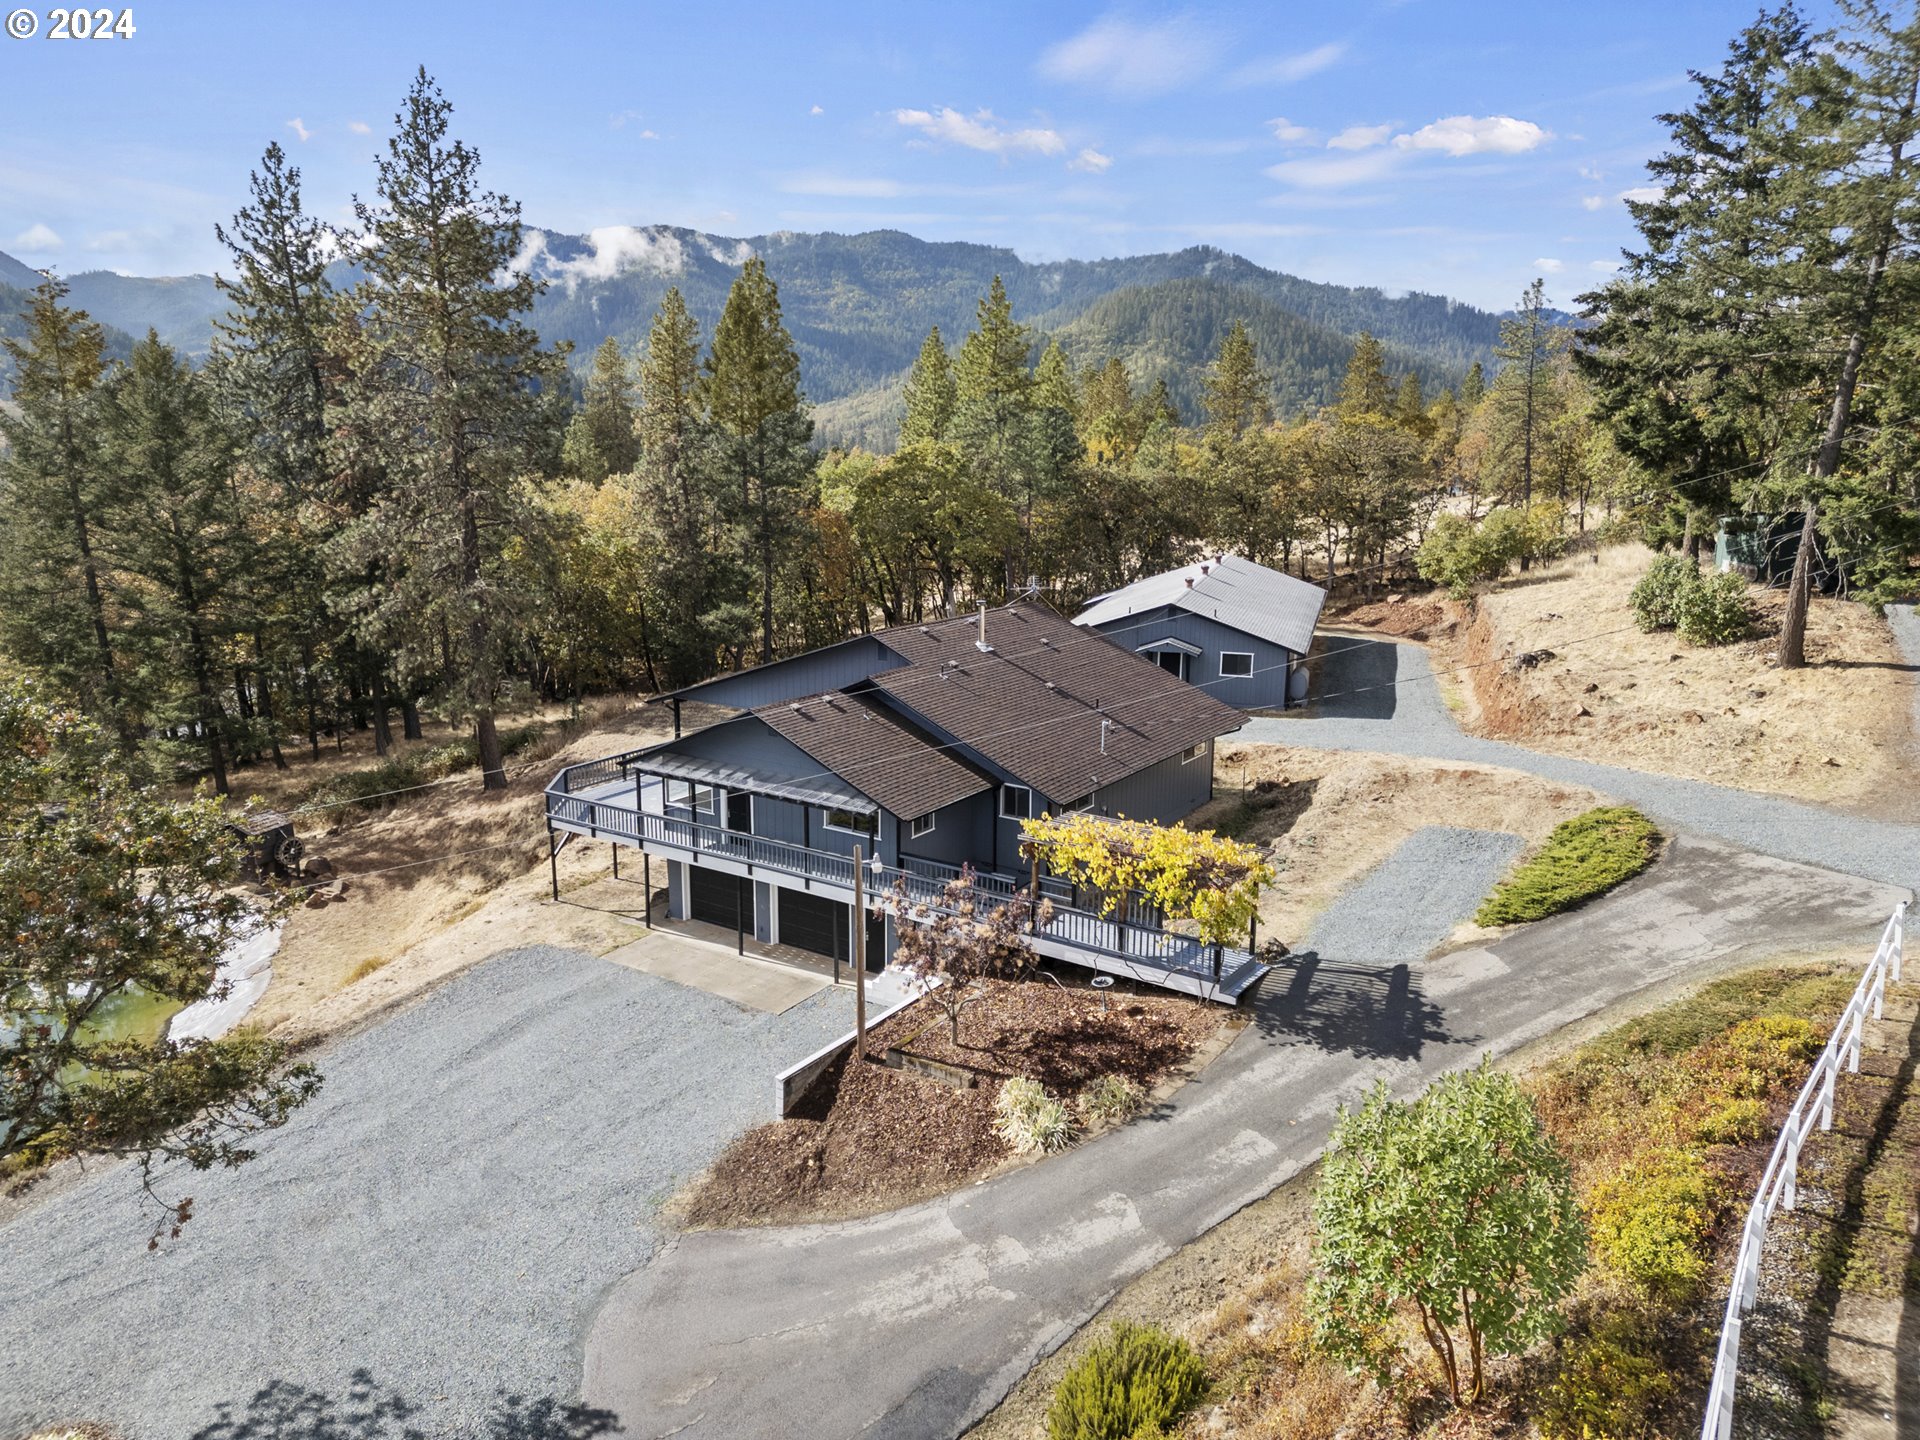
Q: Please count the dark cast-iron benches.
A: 0